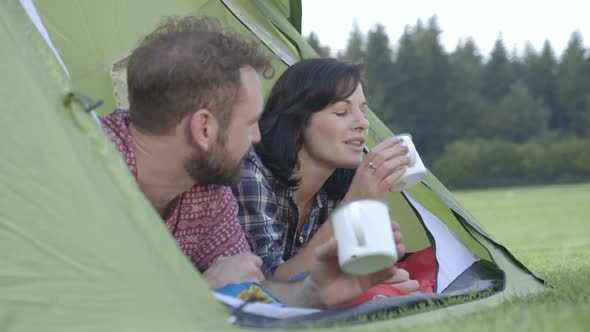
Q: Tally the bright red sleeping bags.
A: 1